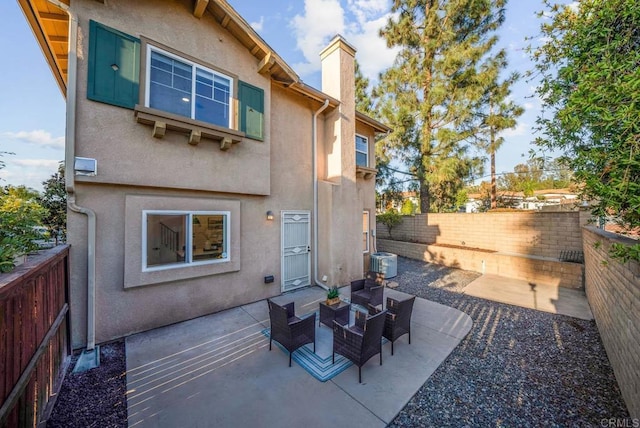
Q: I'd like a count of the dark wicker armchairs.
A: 4